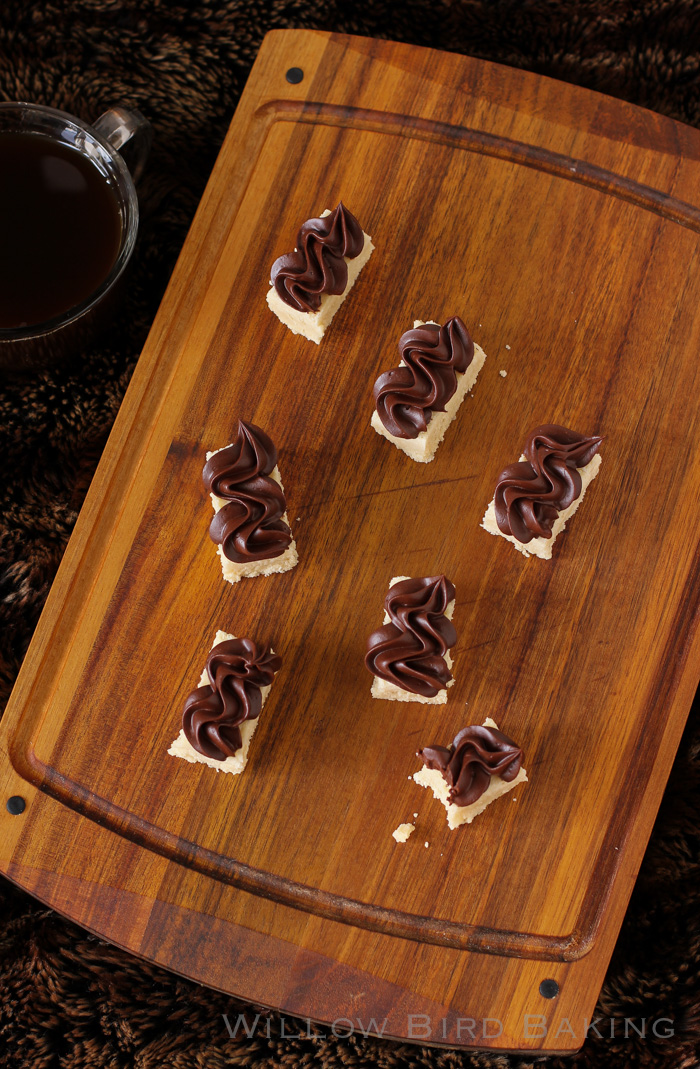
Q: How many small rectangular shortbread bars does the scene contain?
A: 7